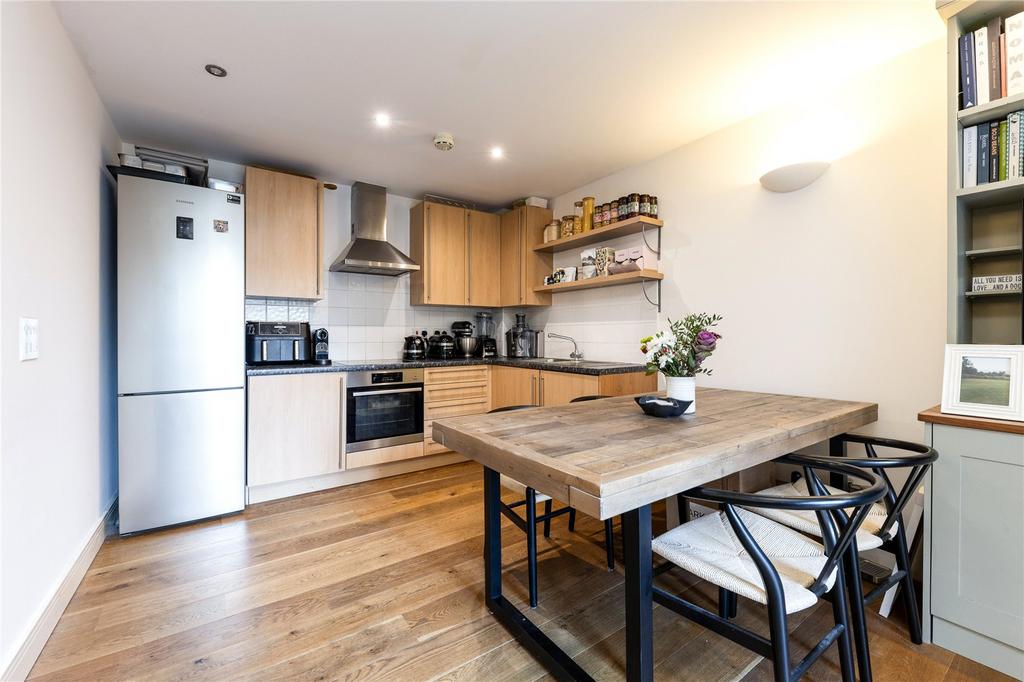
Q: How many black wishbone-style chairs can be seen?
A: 4